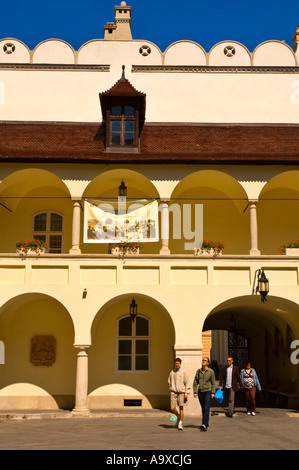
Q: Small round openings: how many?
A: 3